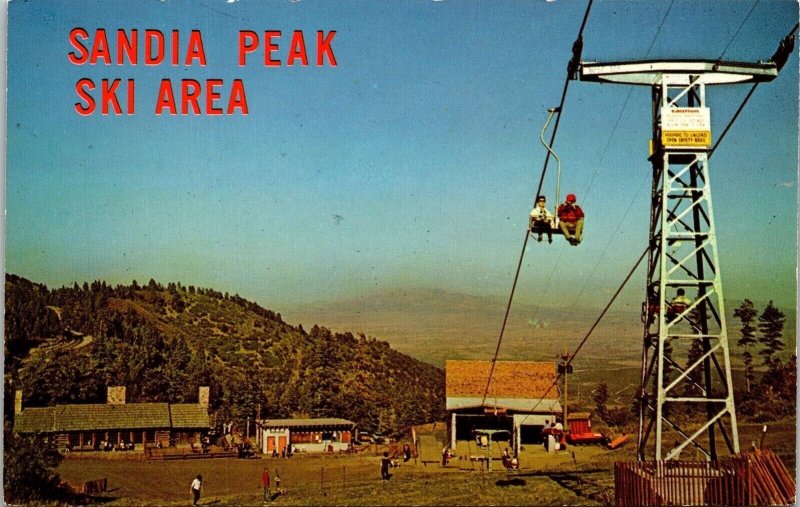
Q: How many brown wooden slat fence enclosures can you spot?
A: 1